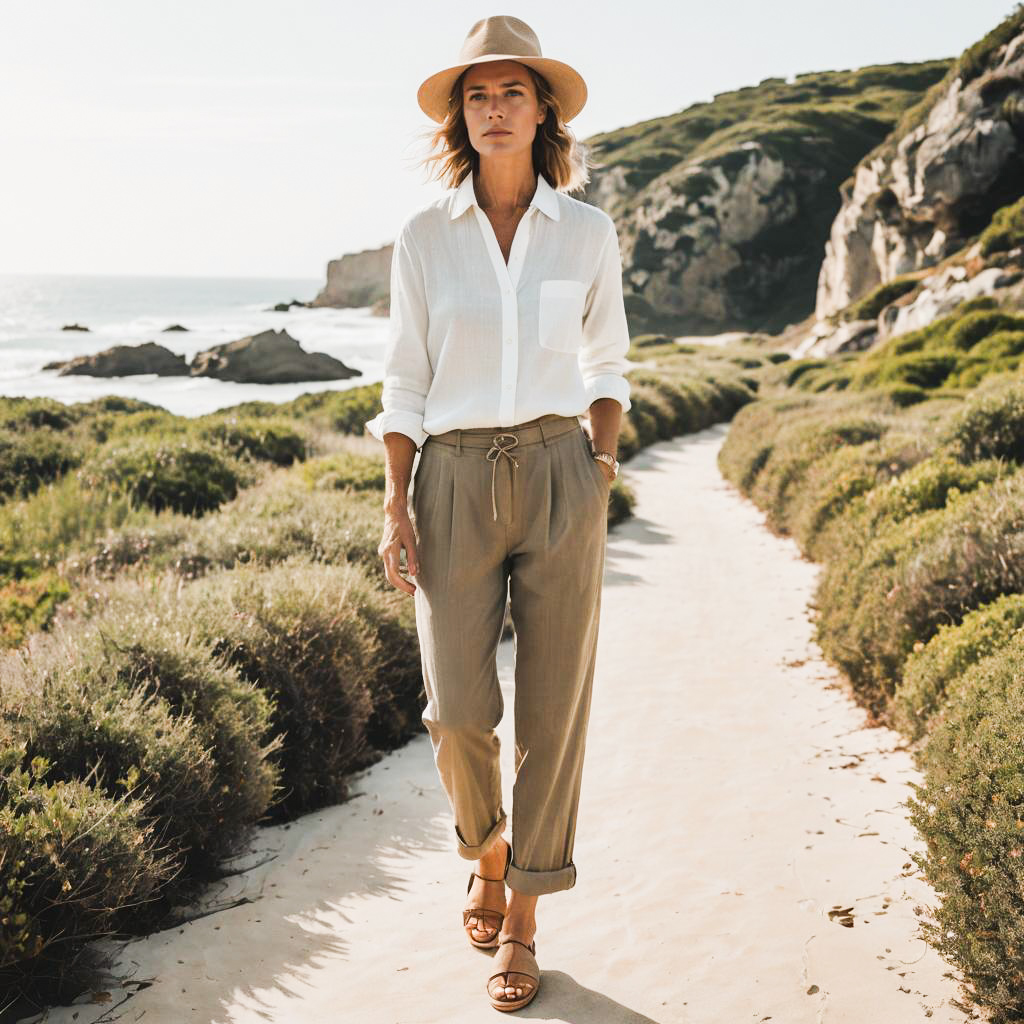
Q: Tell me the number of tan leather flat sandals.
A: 2